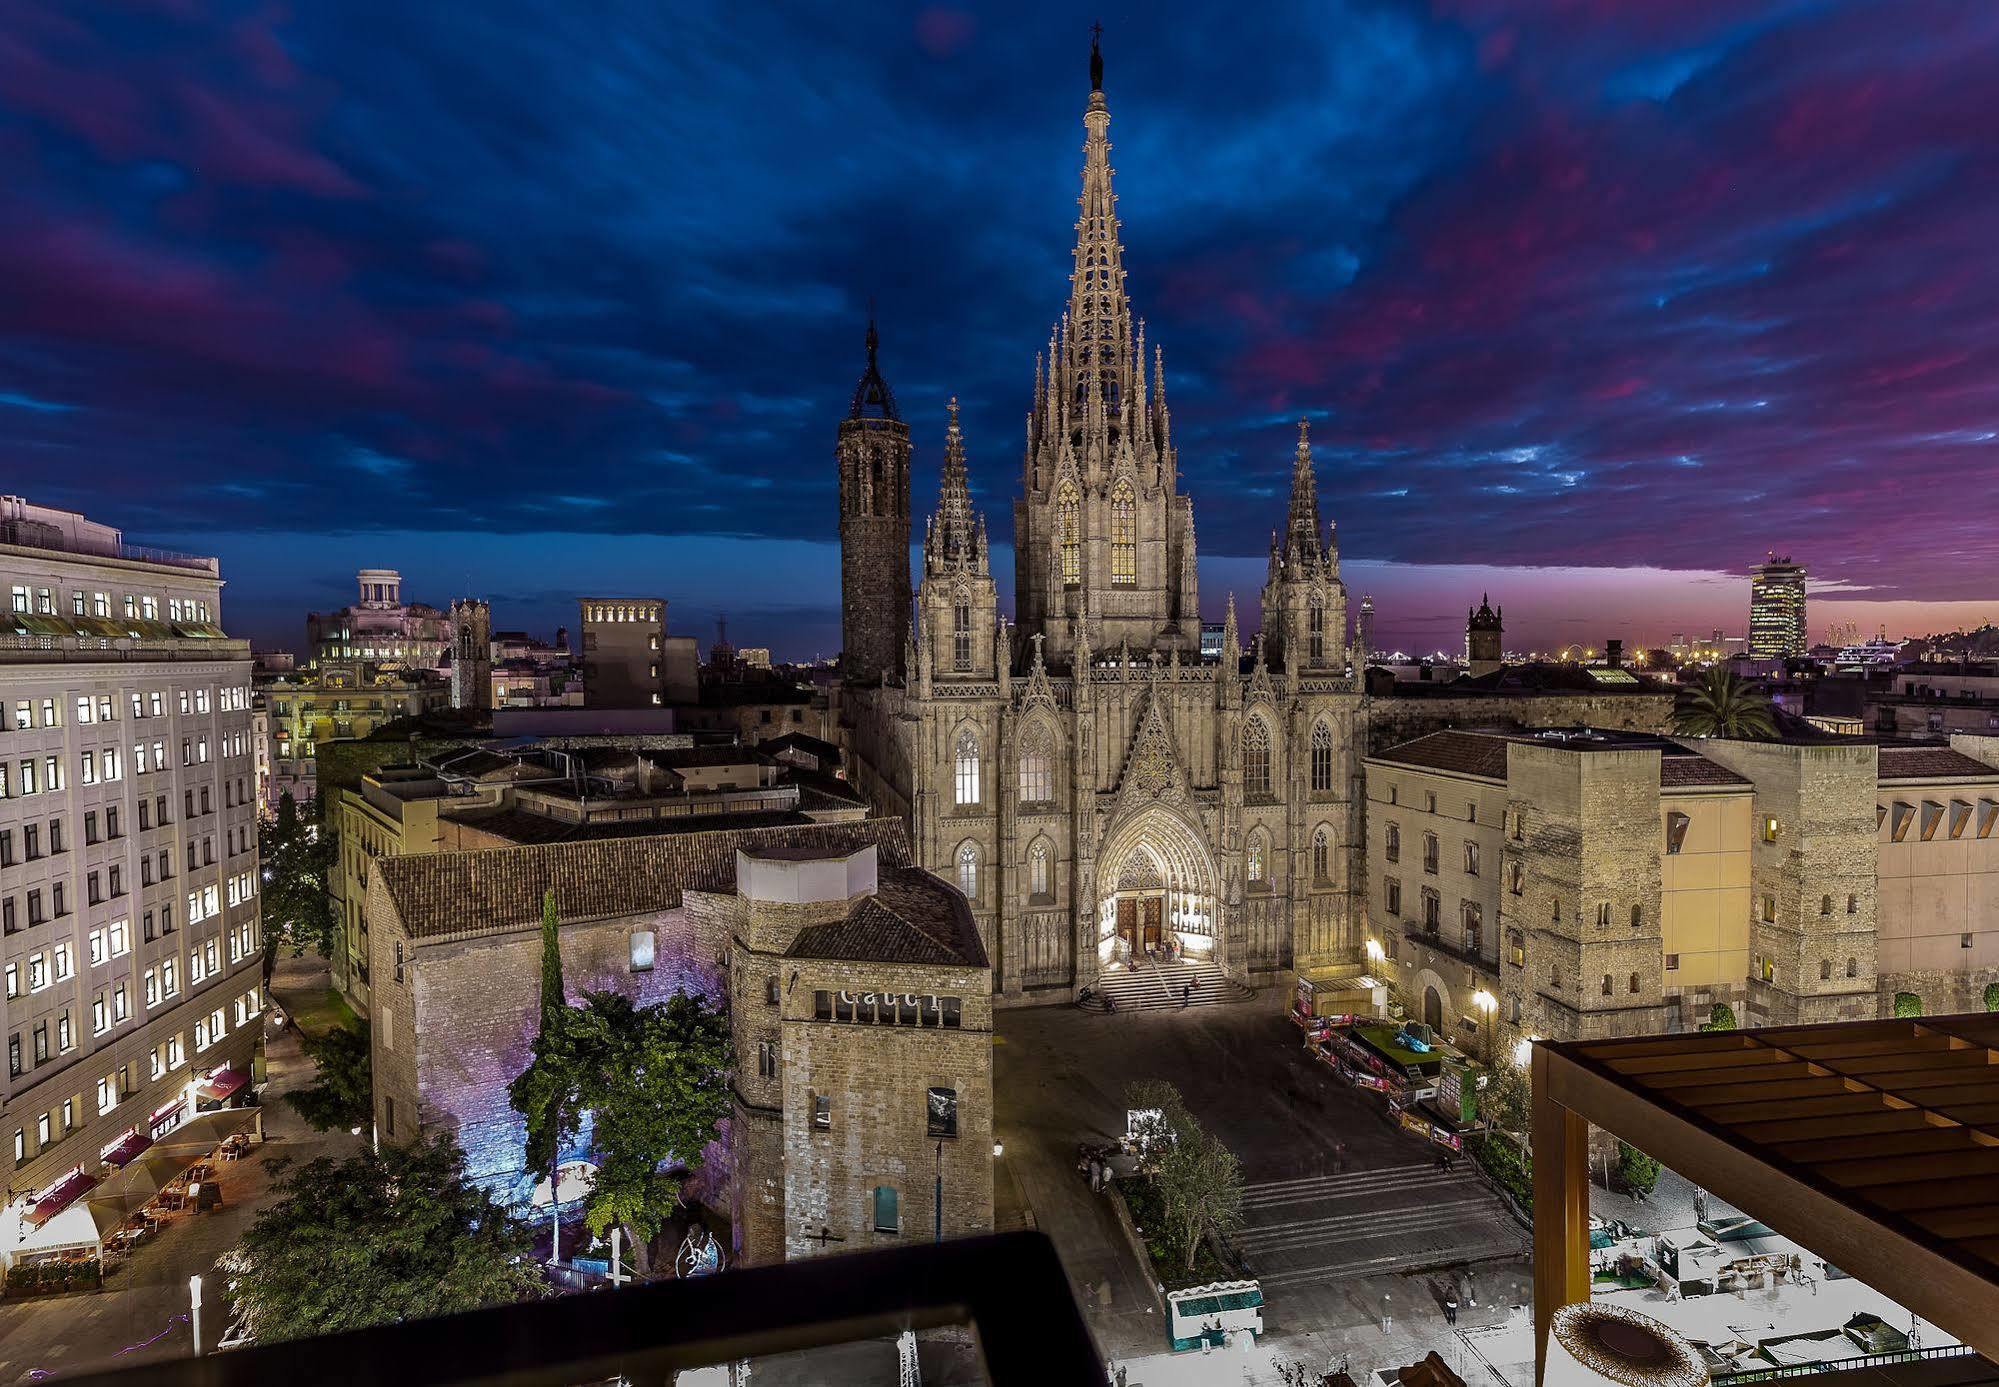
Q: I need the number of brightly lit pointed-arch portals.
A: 1